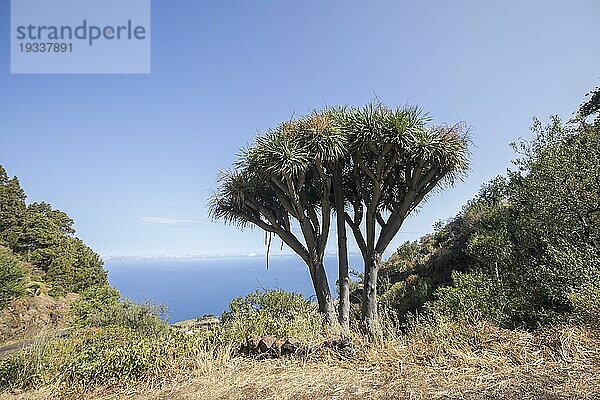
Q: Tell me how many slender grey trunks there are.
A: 3